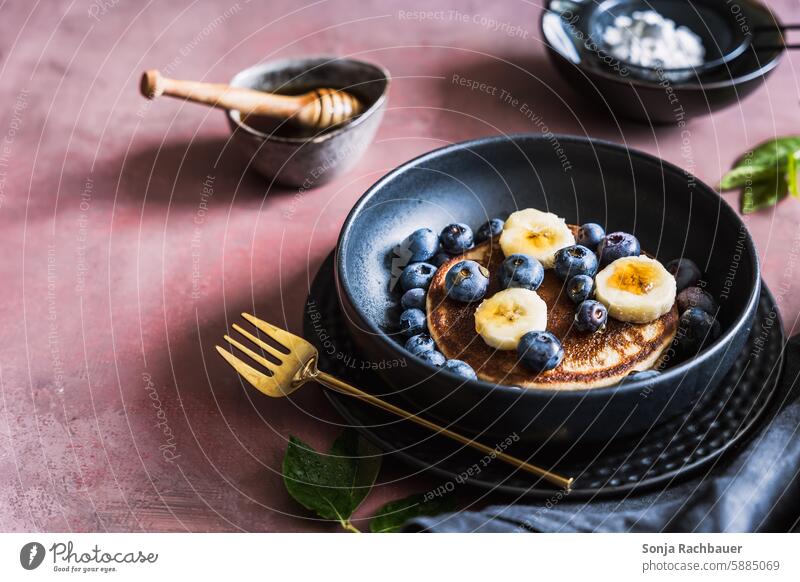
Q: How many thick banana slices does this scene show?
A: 3